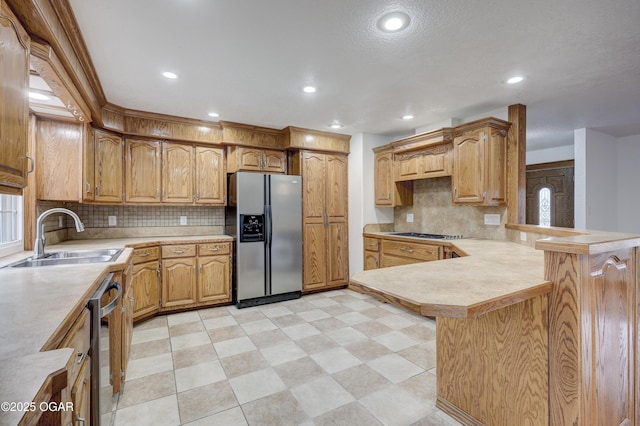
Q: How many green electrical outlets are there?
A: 0